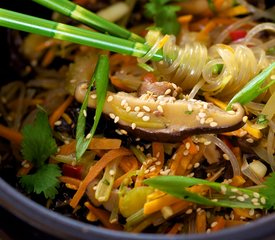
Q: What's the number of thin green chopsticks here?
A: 2